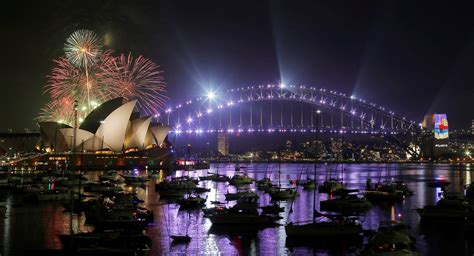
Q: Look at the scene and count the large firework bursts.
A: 3